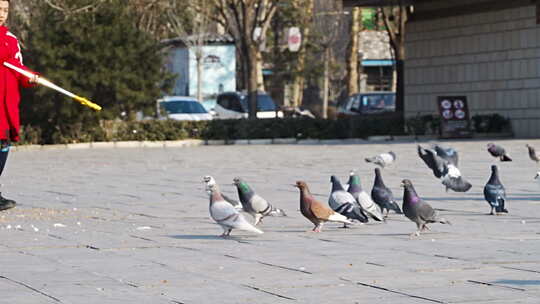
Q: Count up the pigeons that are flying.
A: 1